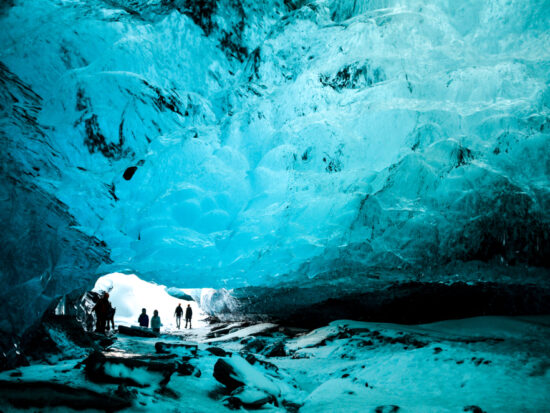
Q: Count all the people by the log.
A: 2